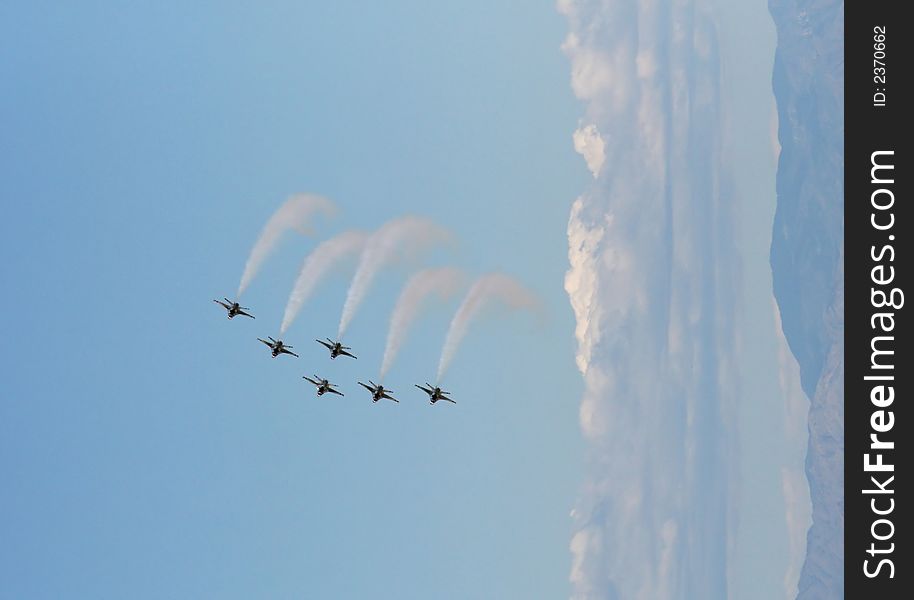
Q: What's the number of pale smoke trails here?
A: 5